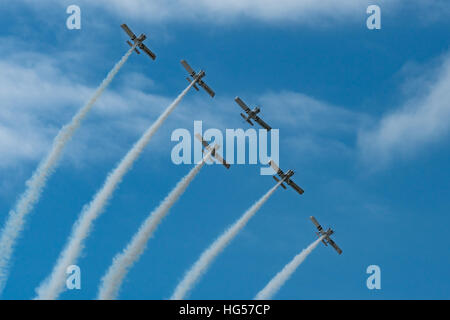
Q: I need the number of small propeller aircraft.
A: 6